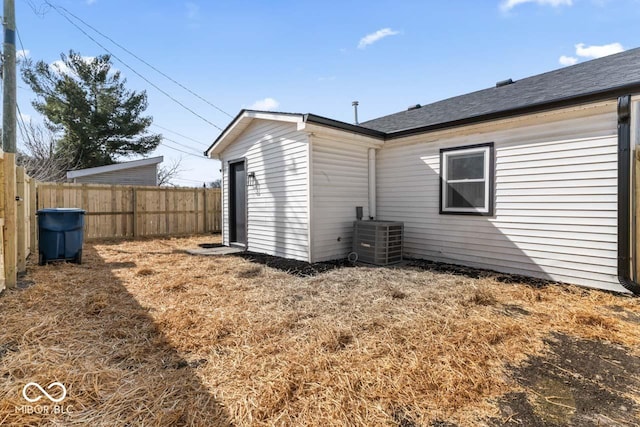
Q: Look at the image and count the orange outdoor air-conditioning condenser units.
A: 0